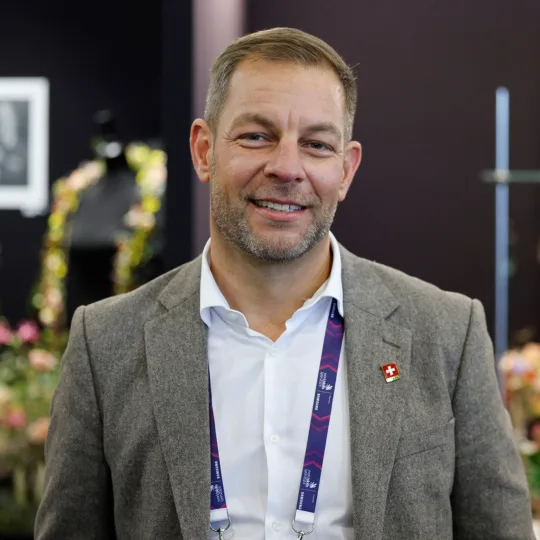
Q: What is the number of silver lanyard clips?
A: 2